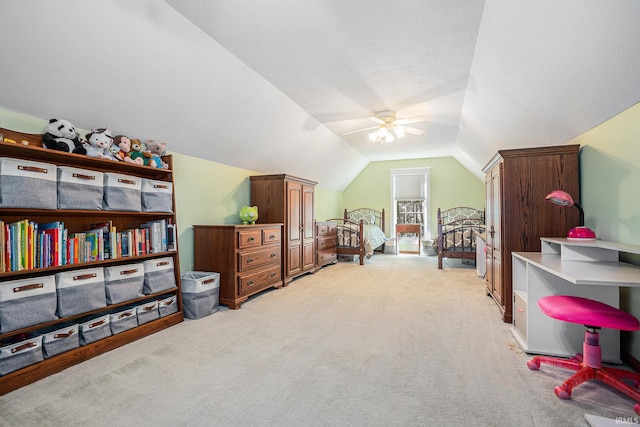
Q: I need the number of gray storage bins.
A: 15